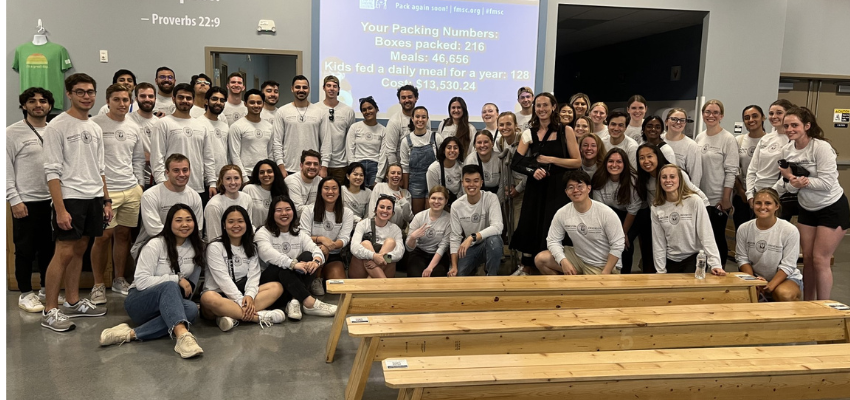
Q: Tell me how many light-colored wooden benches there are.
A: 3